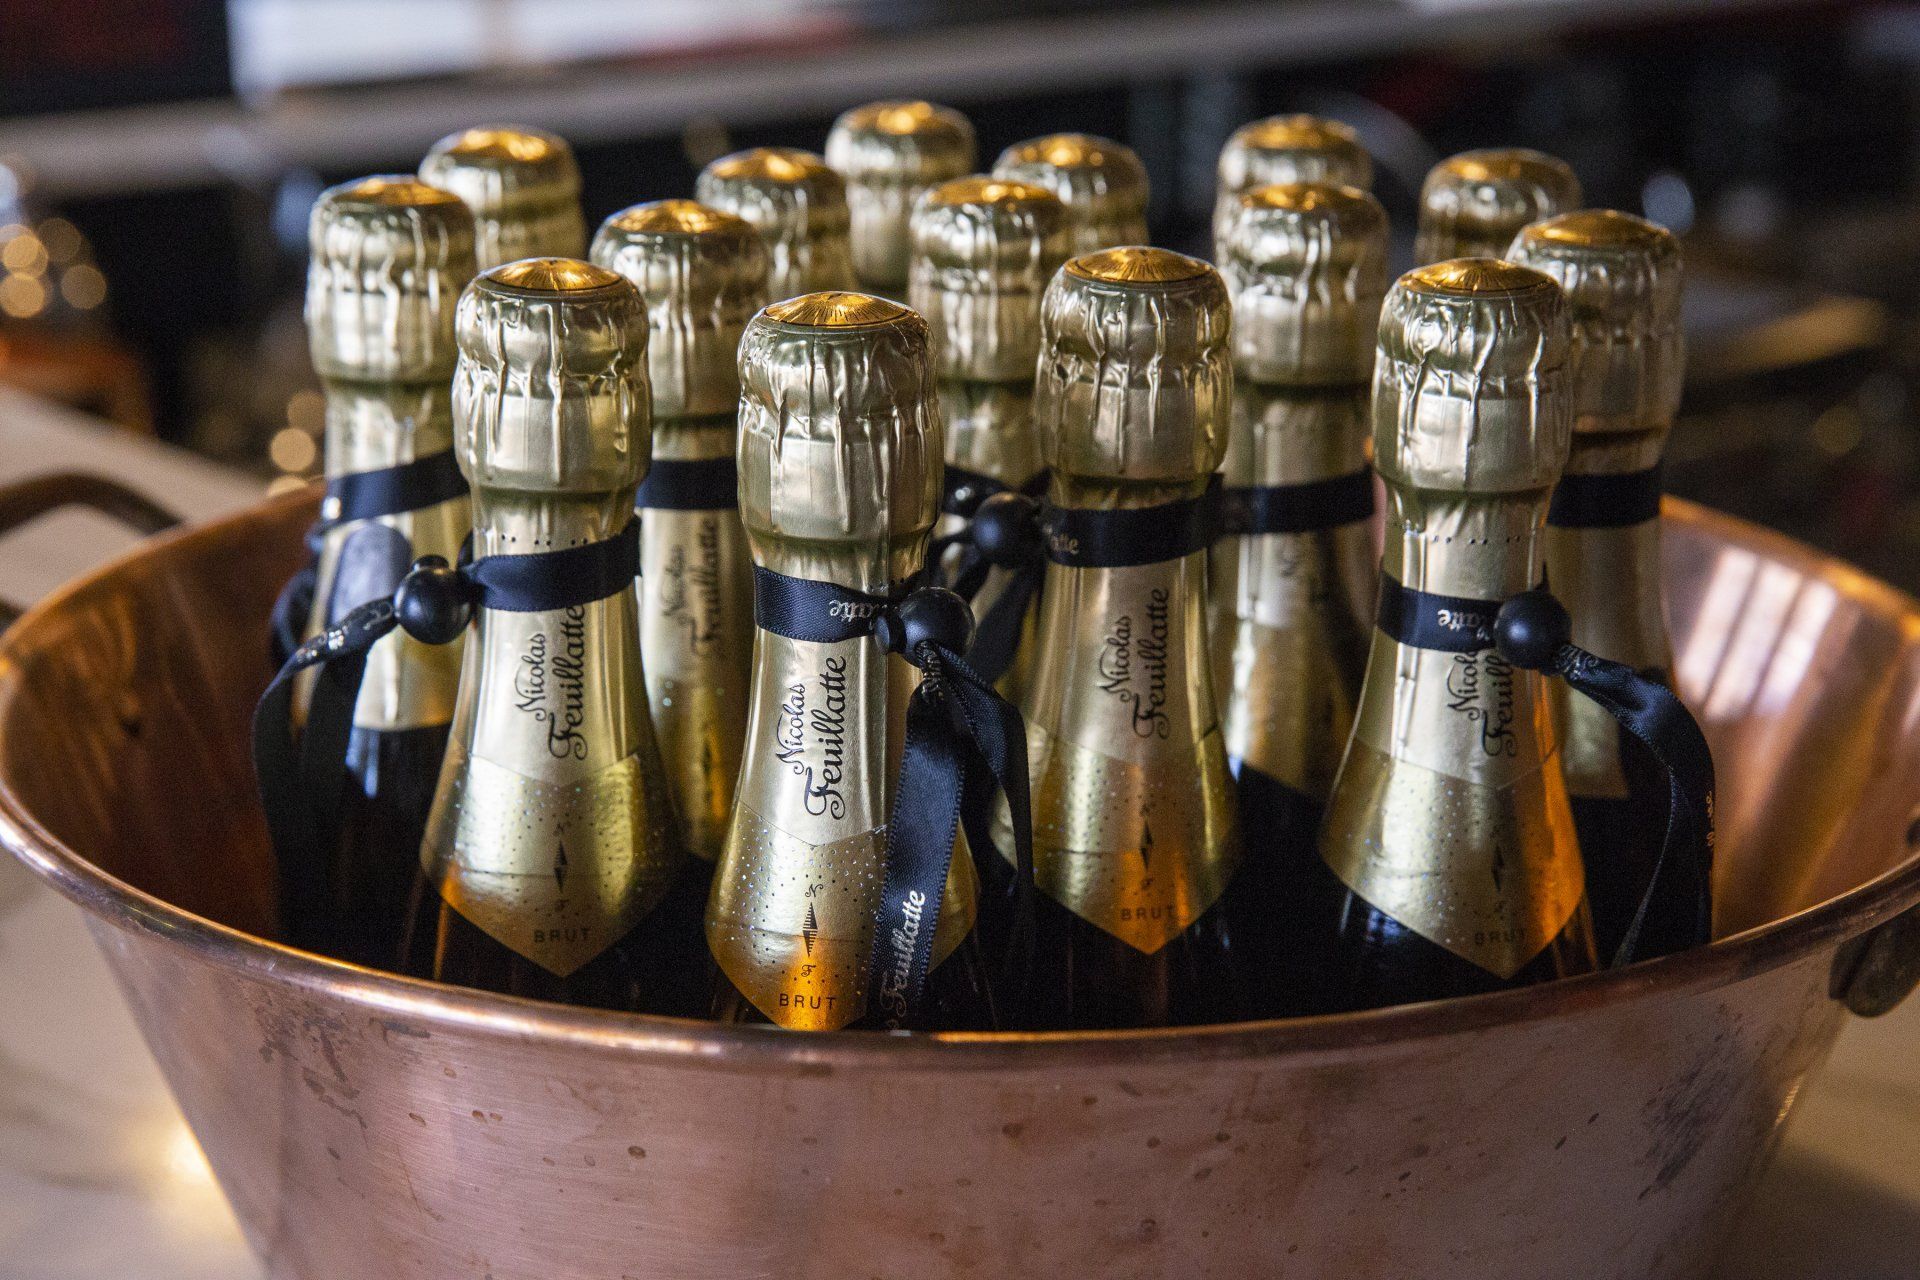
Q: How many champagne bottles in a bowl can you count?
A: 15